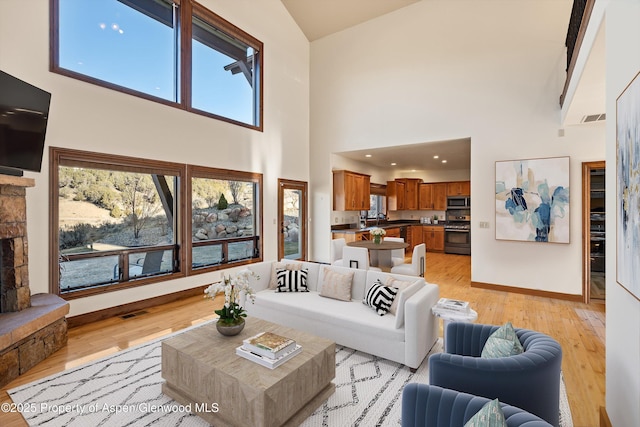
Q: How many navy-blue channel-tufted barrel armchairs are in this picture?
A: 2